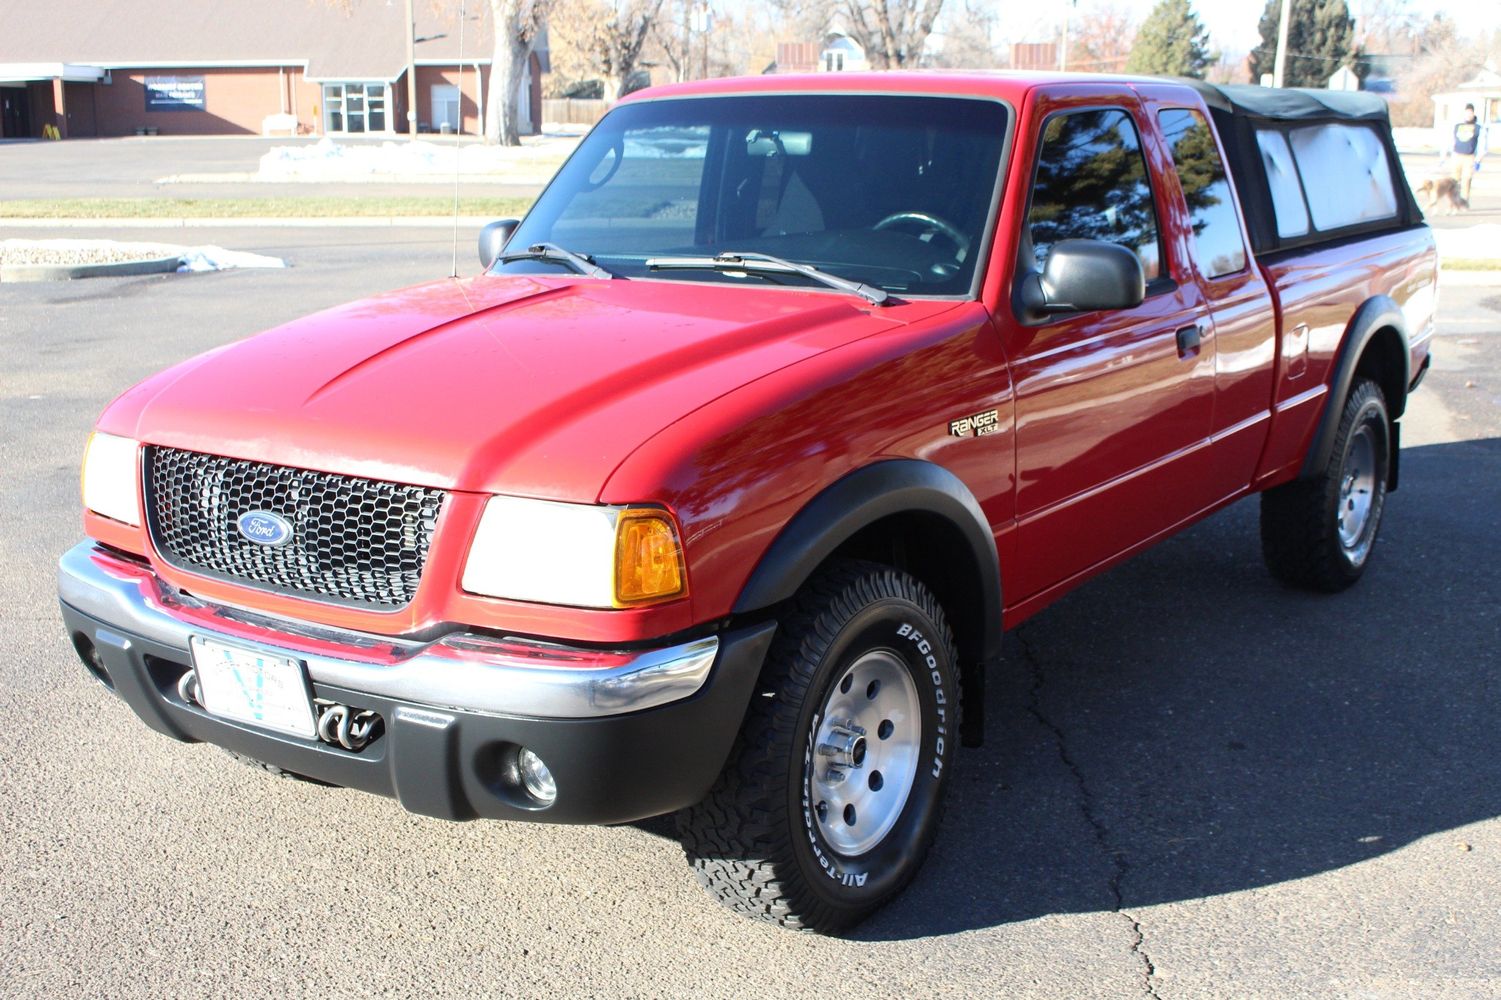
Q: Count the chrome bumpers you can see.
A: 1